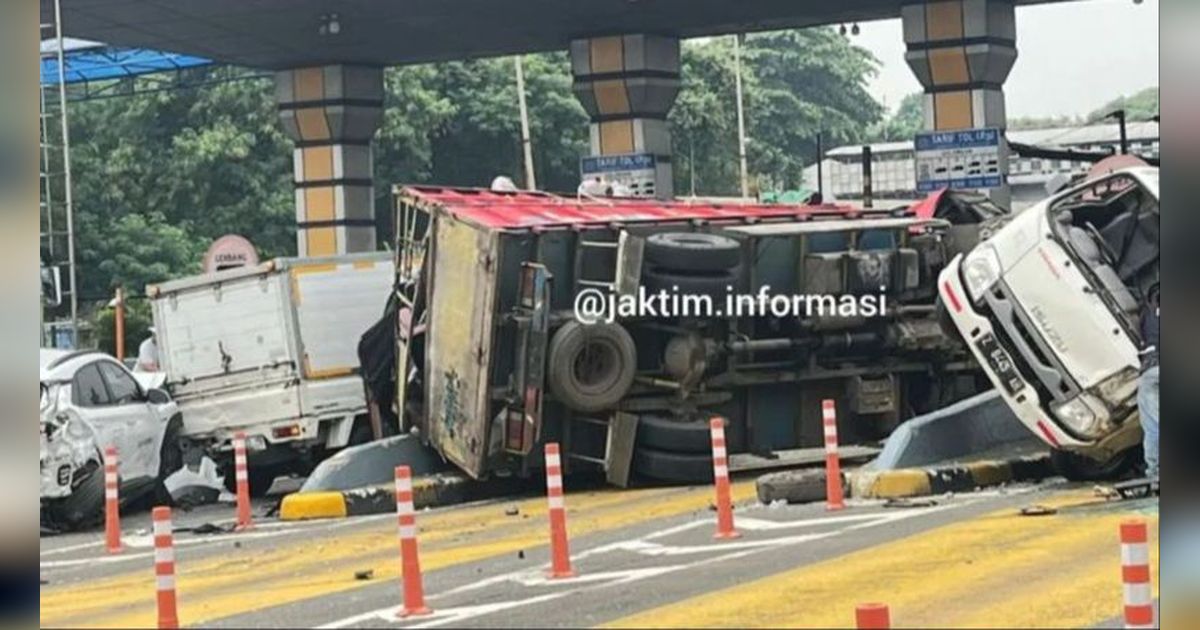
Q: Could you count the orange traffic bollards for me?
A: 9